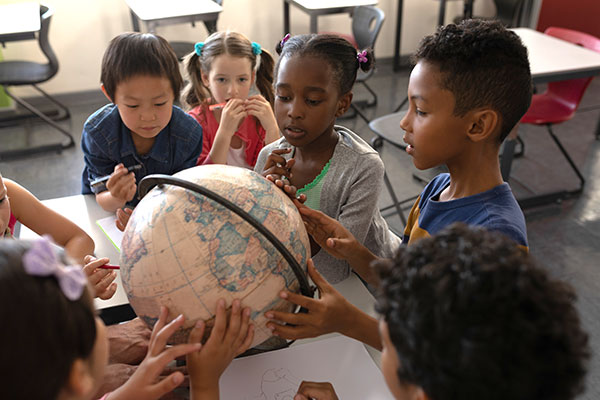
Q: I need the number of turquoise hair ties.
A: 2